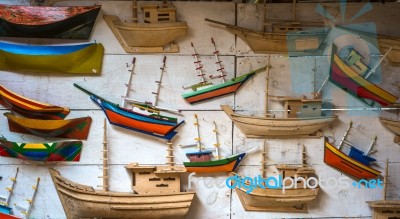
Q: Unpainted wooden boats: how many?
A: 8